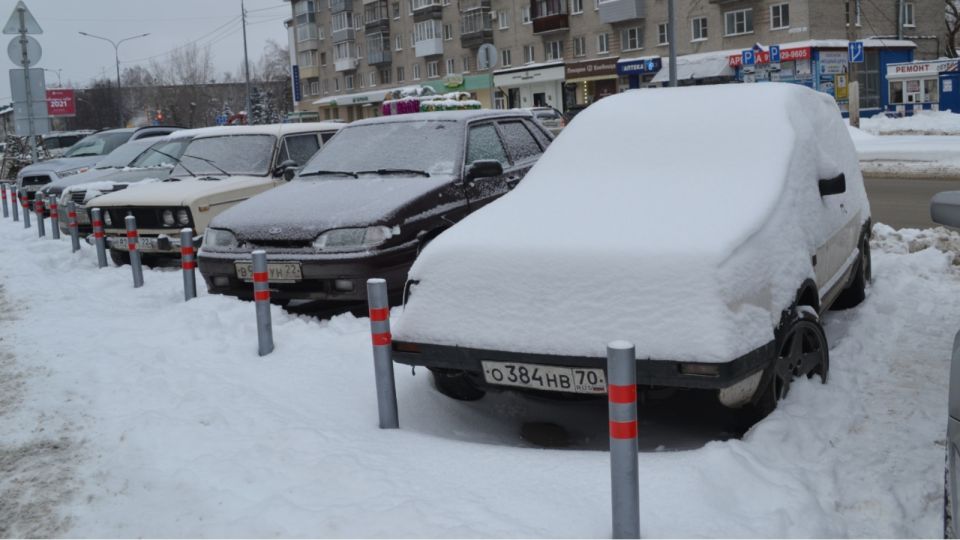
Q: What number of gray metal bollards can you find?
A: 12